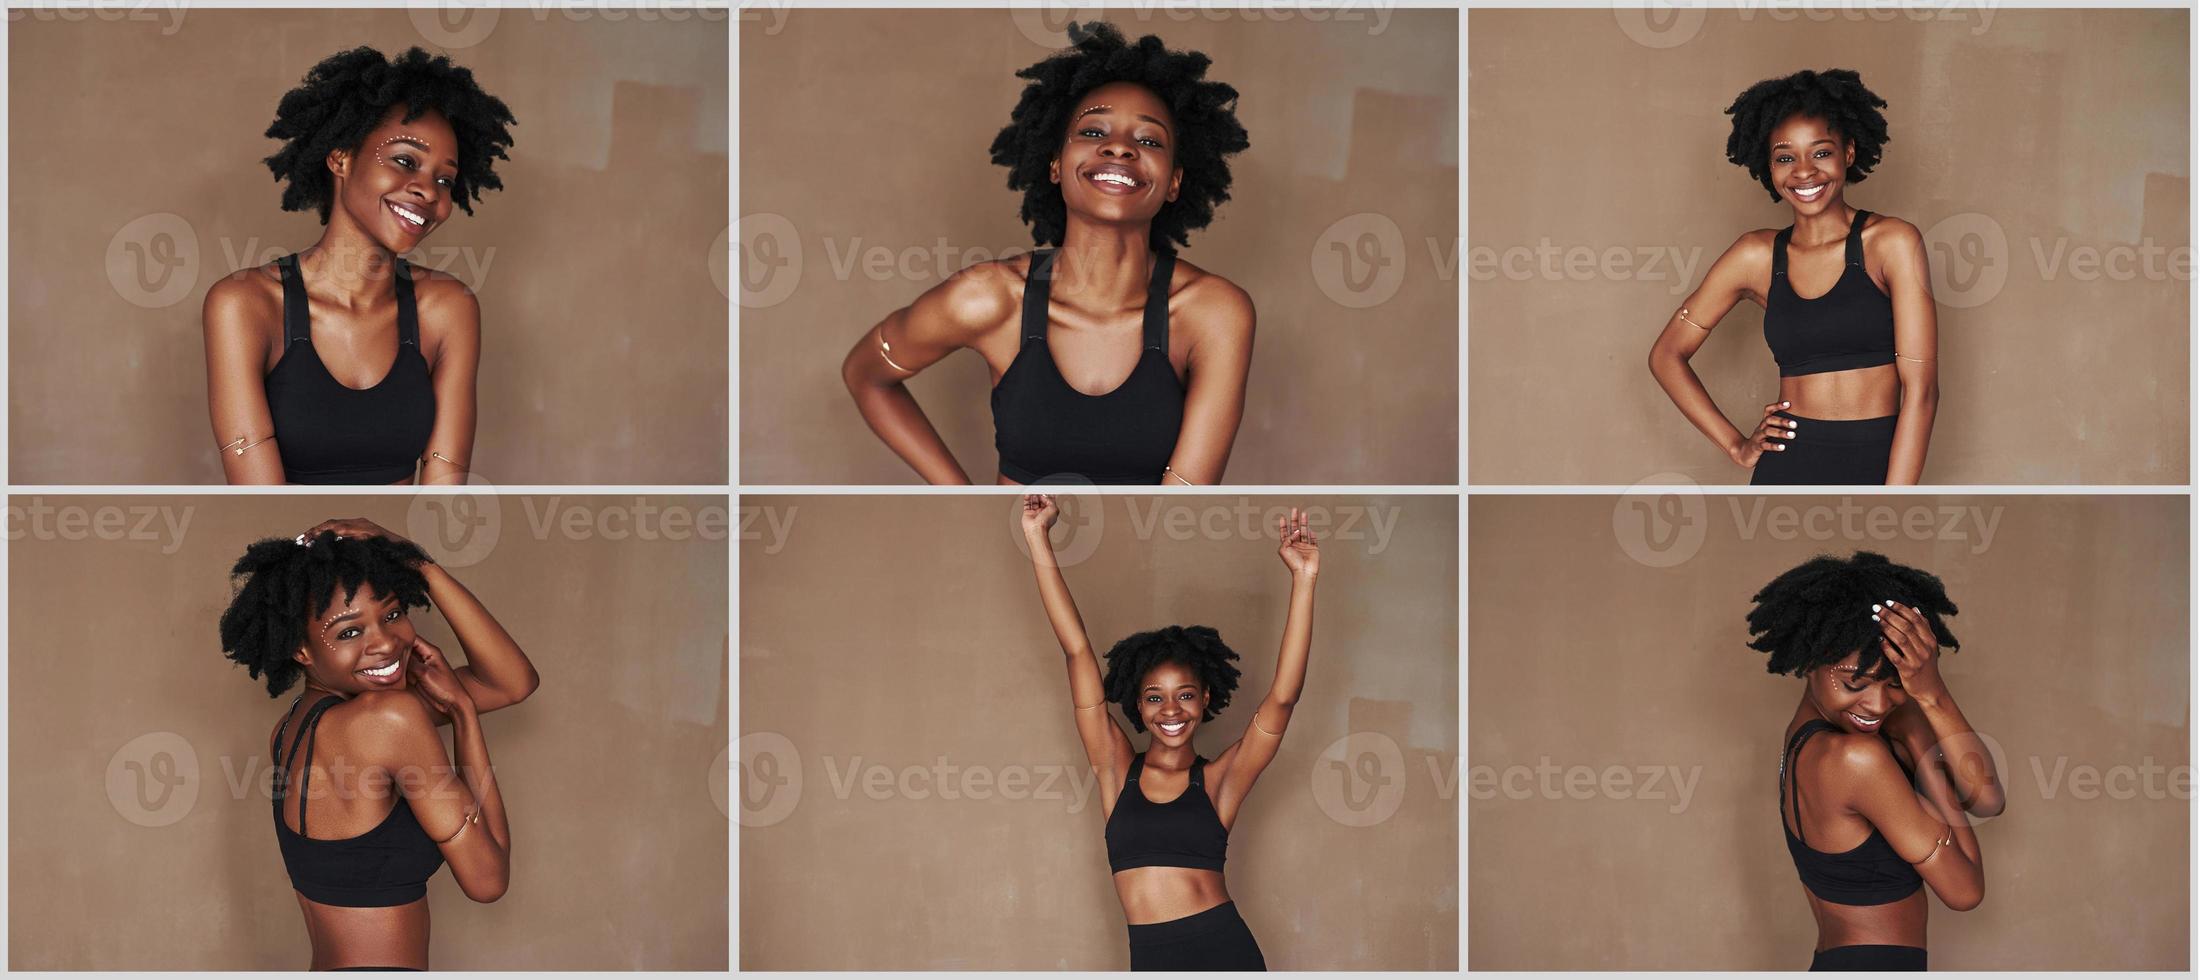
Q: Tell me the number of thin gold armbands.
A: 10